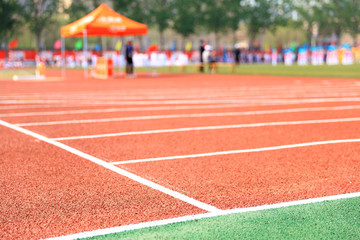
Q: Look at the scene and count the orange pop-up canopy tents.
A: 1